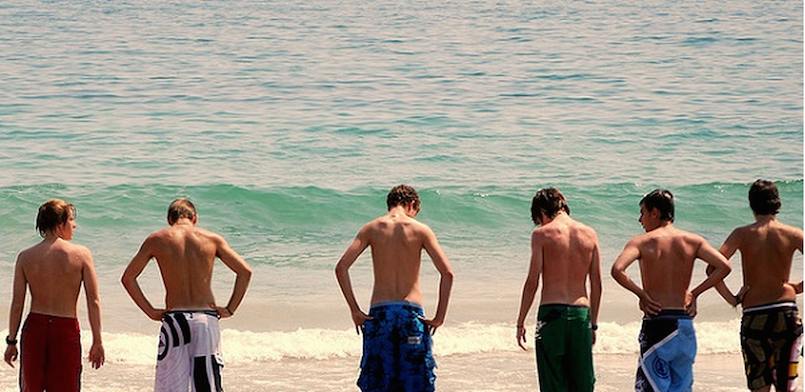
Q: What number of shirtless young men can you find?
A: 6